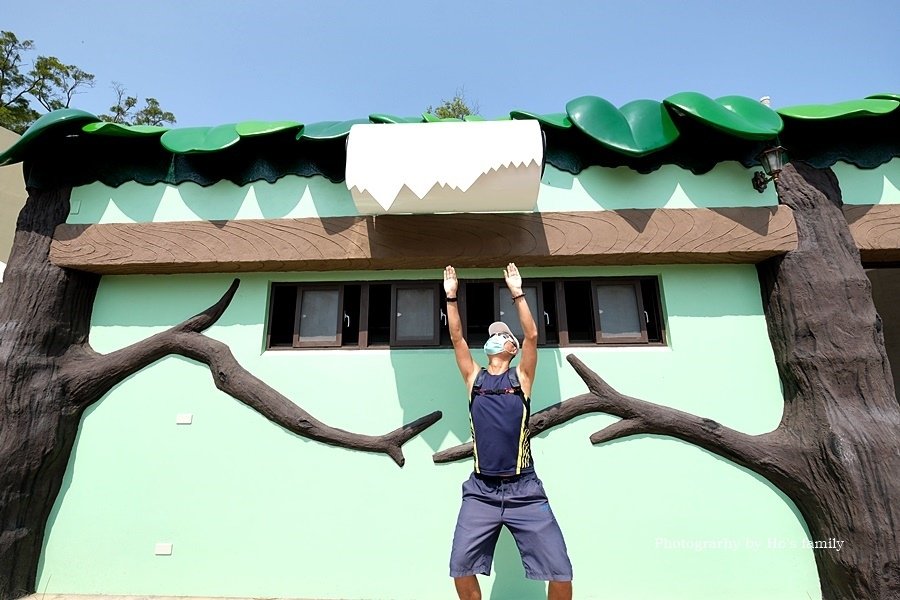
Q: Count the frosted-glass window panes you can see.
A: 4